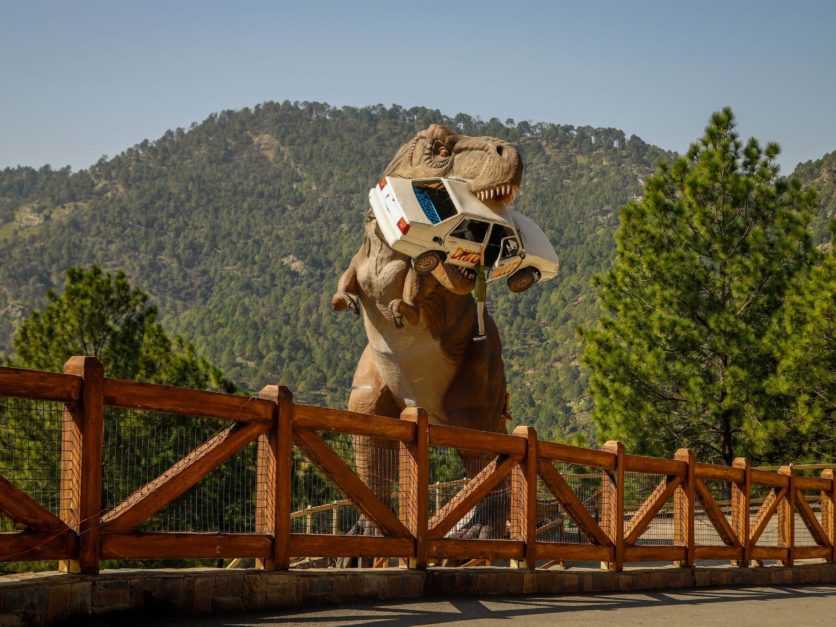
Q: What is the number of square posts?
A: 9